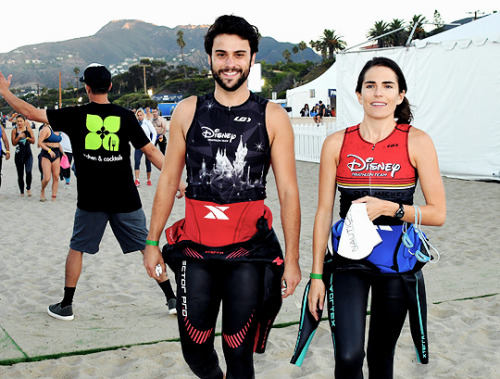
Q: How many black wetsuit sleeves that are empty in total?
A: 3